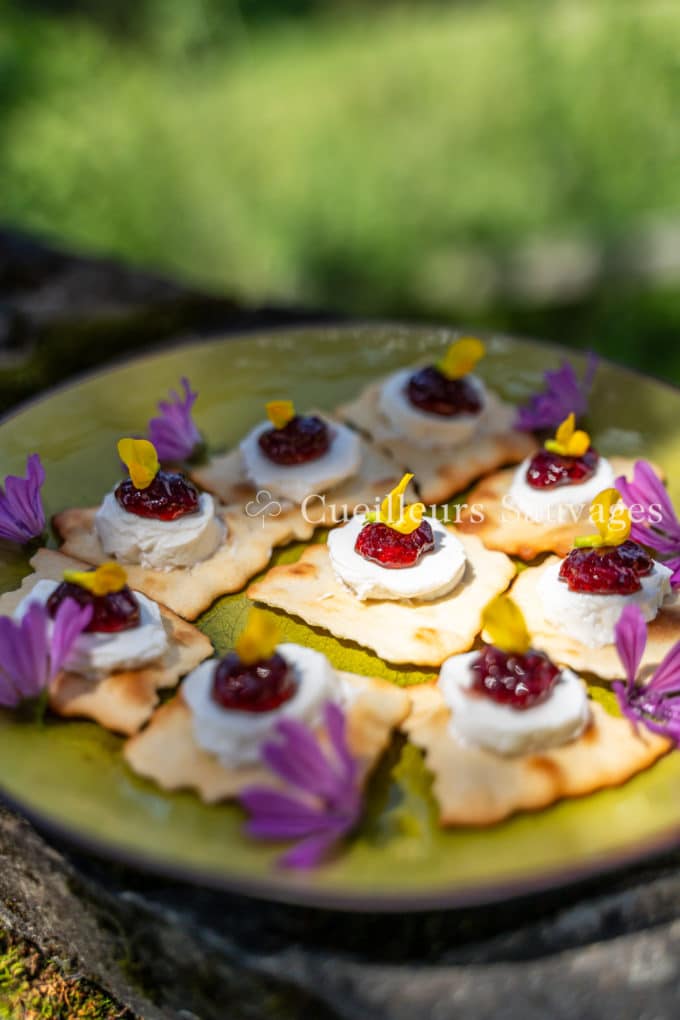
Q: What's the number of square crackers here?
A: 9